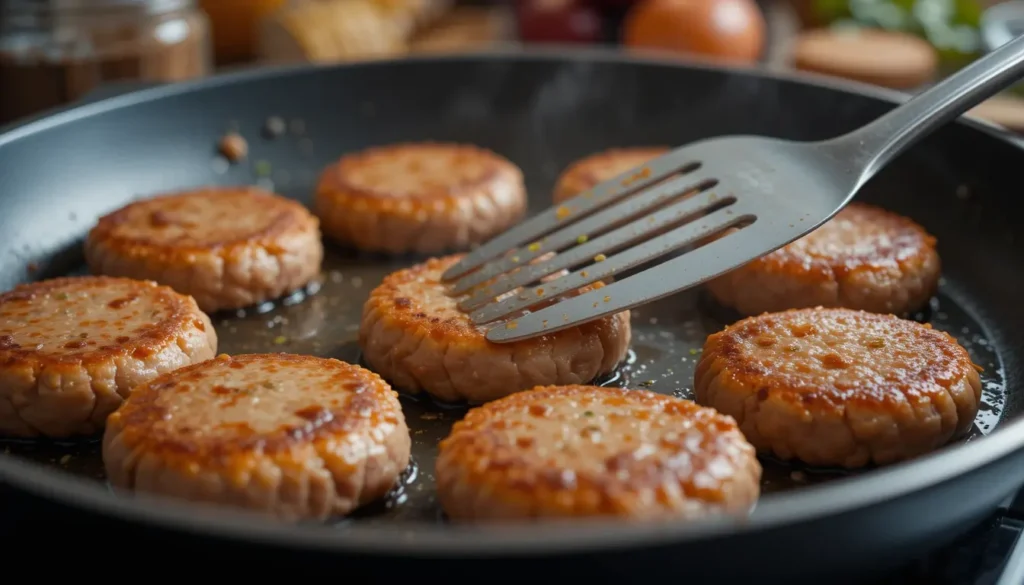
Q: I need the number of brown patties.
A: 9